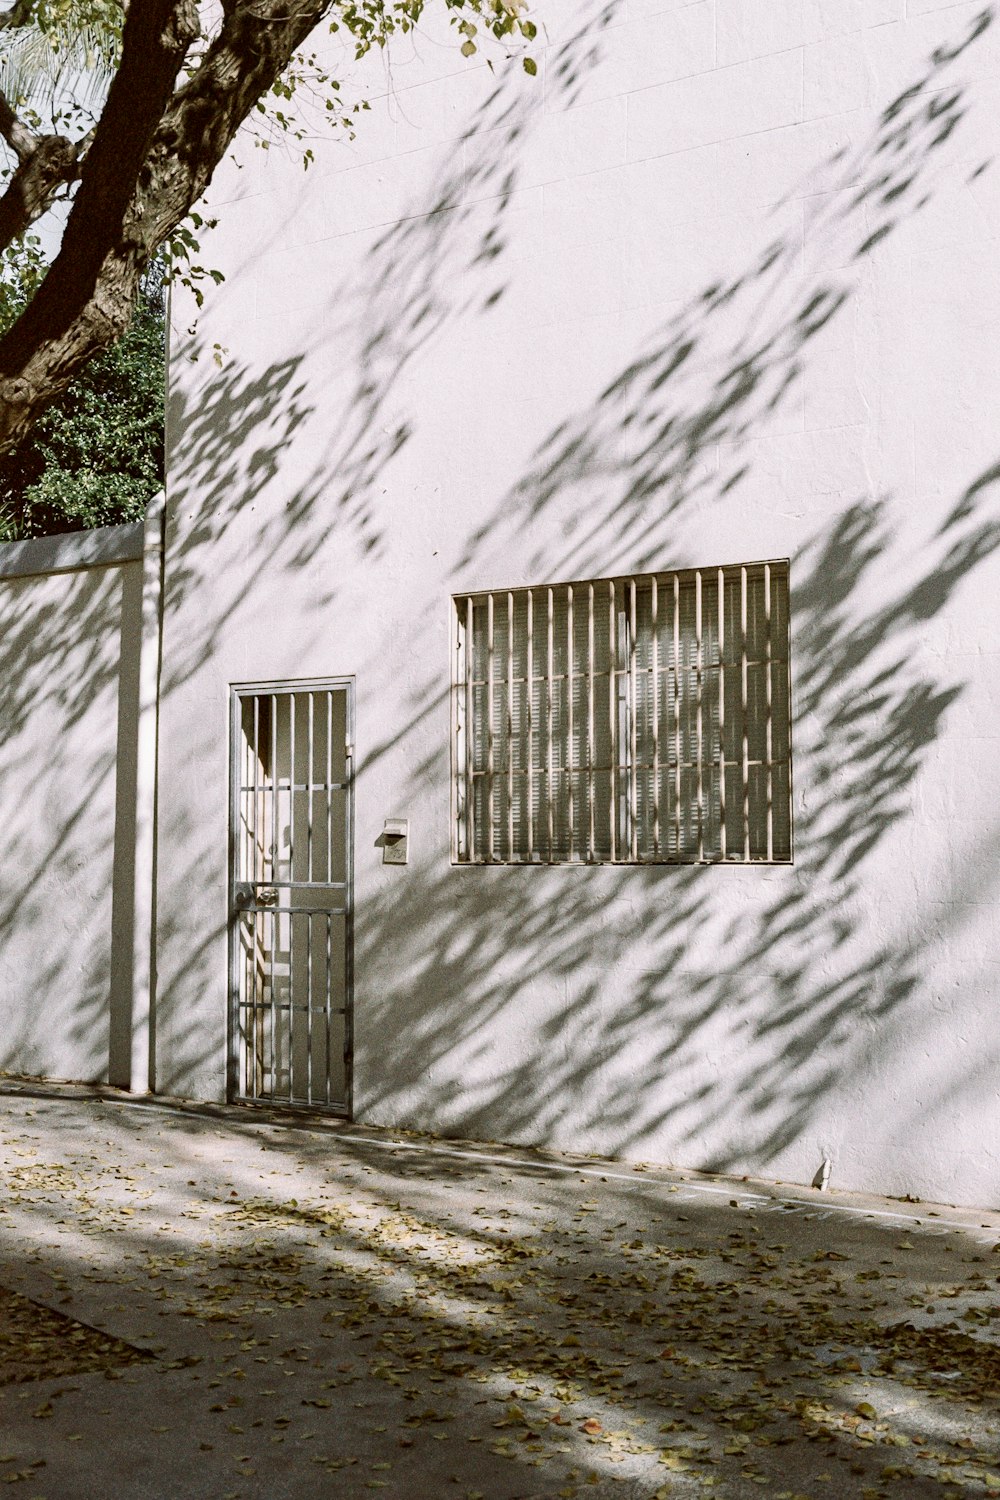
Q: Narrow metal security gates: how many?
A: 1